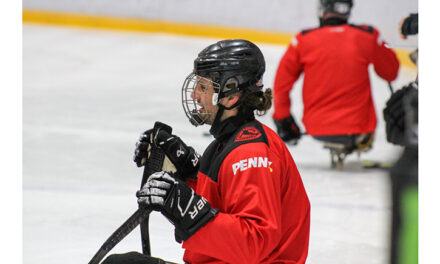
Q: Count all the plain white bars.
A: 2